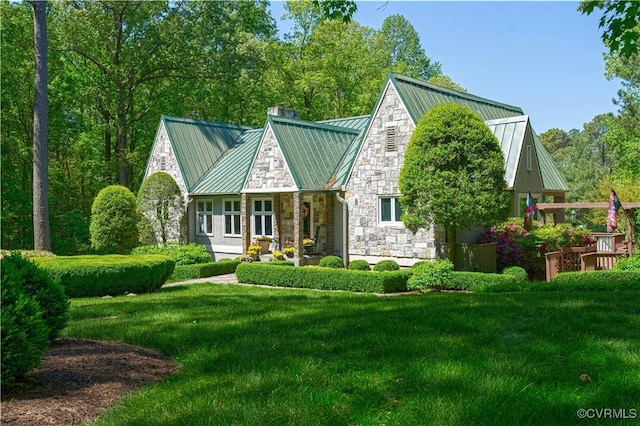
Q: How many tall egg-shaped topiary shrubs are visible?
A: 3